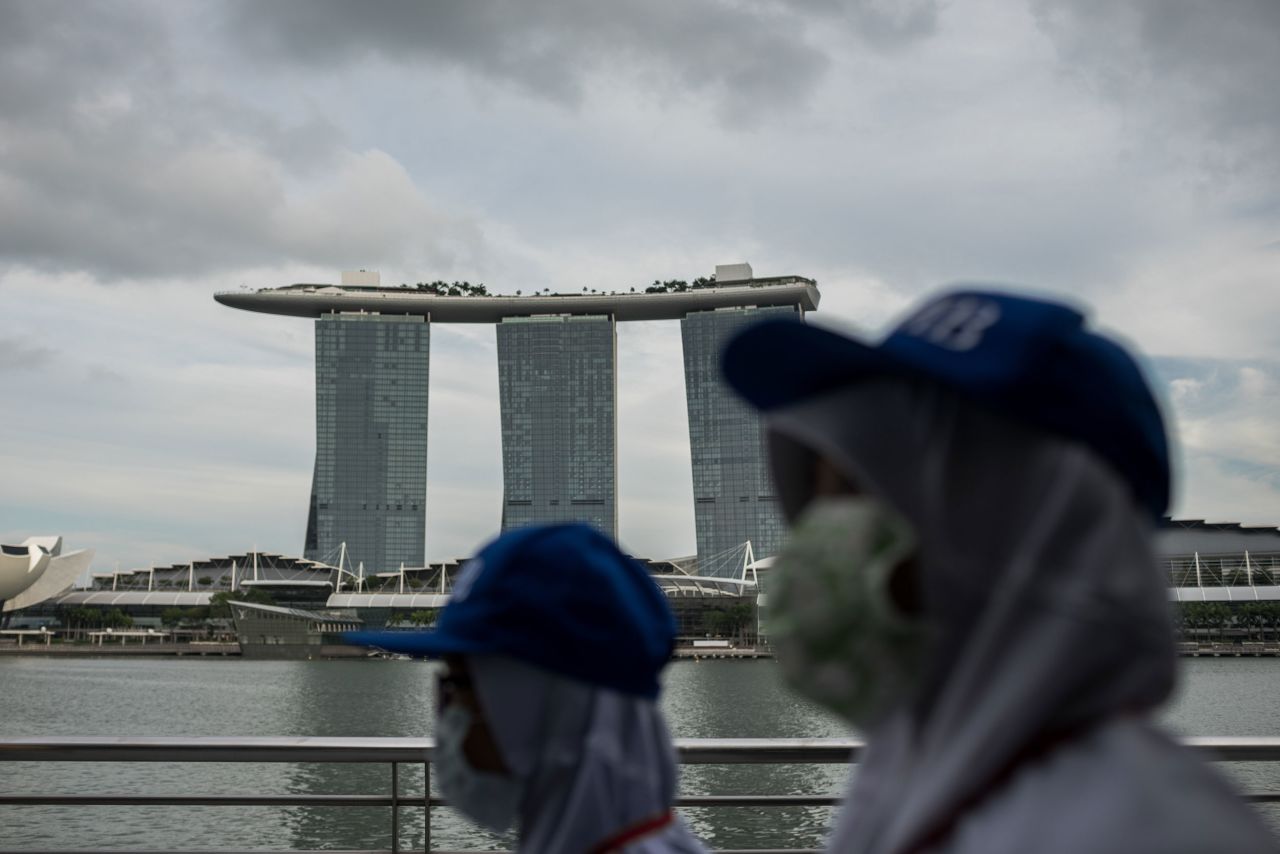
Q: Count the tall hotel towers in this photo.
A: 3